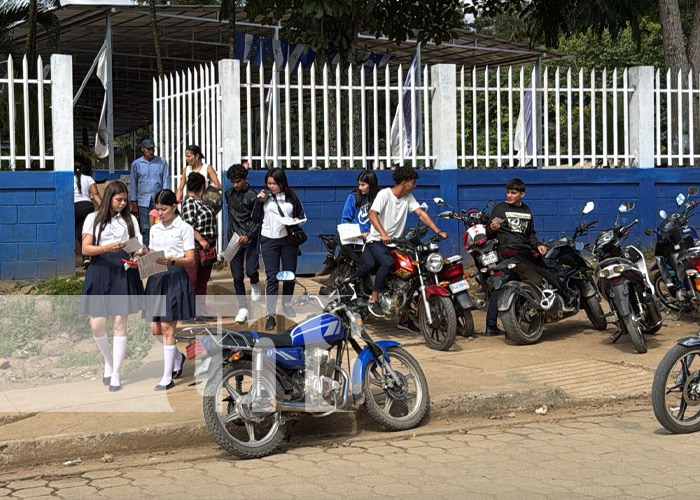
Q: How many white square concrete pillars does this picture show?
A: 4